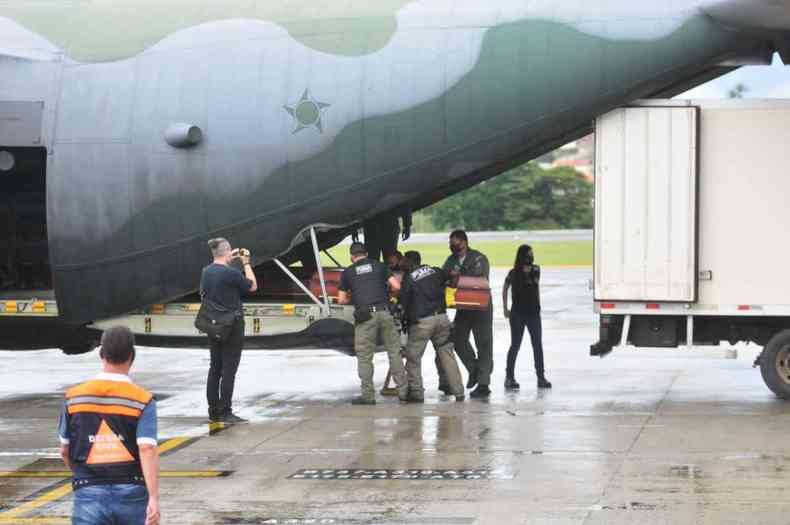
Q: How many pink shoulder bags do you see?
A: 0